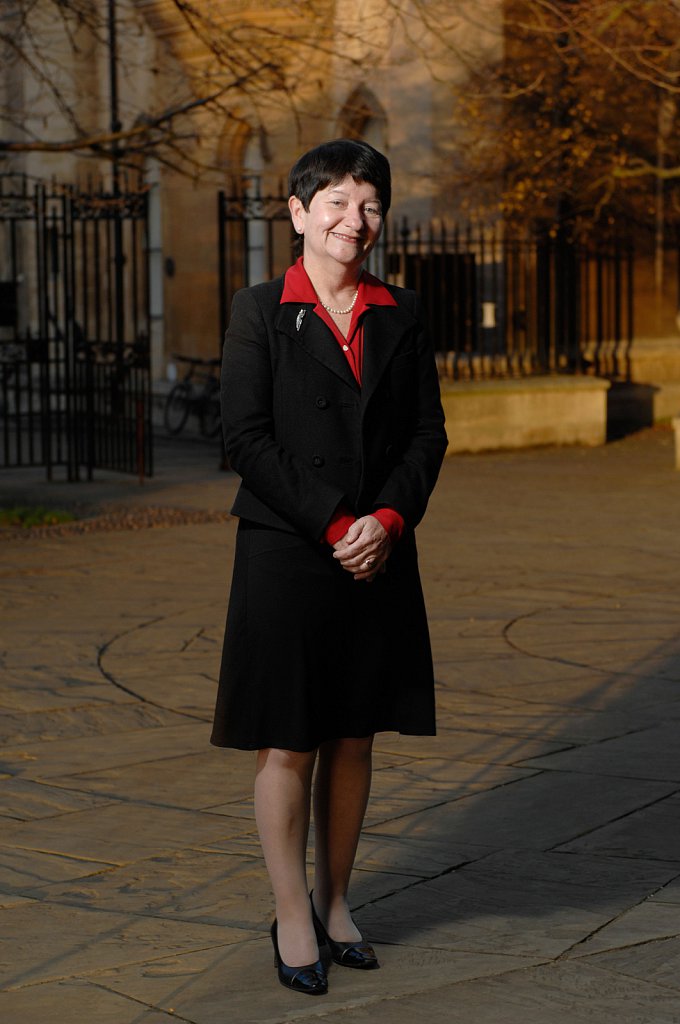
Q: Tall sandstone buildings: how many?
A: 1